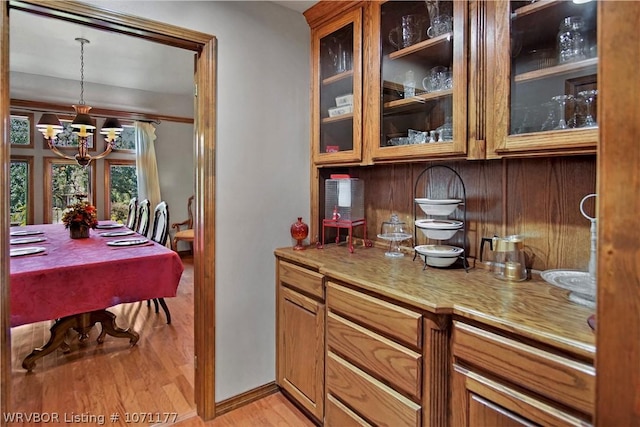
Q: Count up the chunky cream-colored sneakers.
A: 0